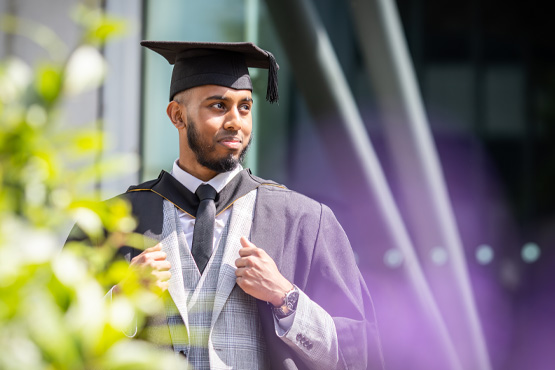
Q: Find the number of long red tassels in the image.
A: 0